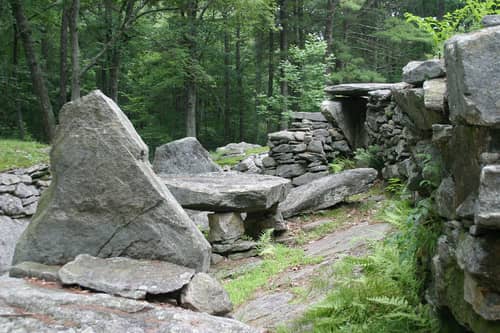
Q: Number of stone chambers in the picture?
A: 1